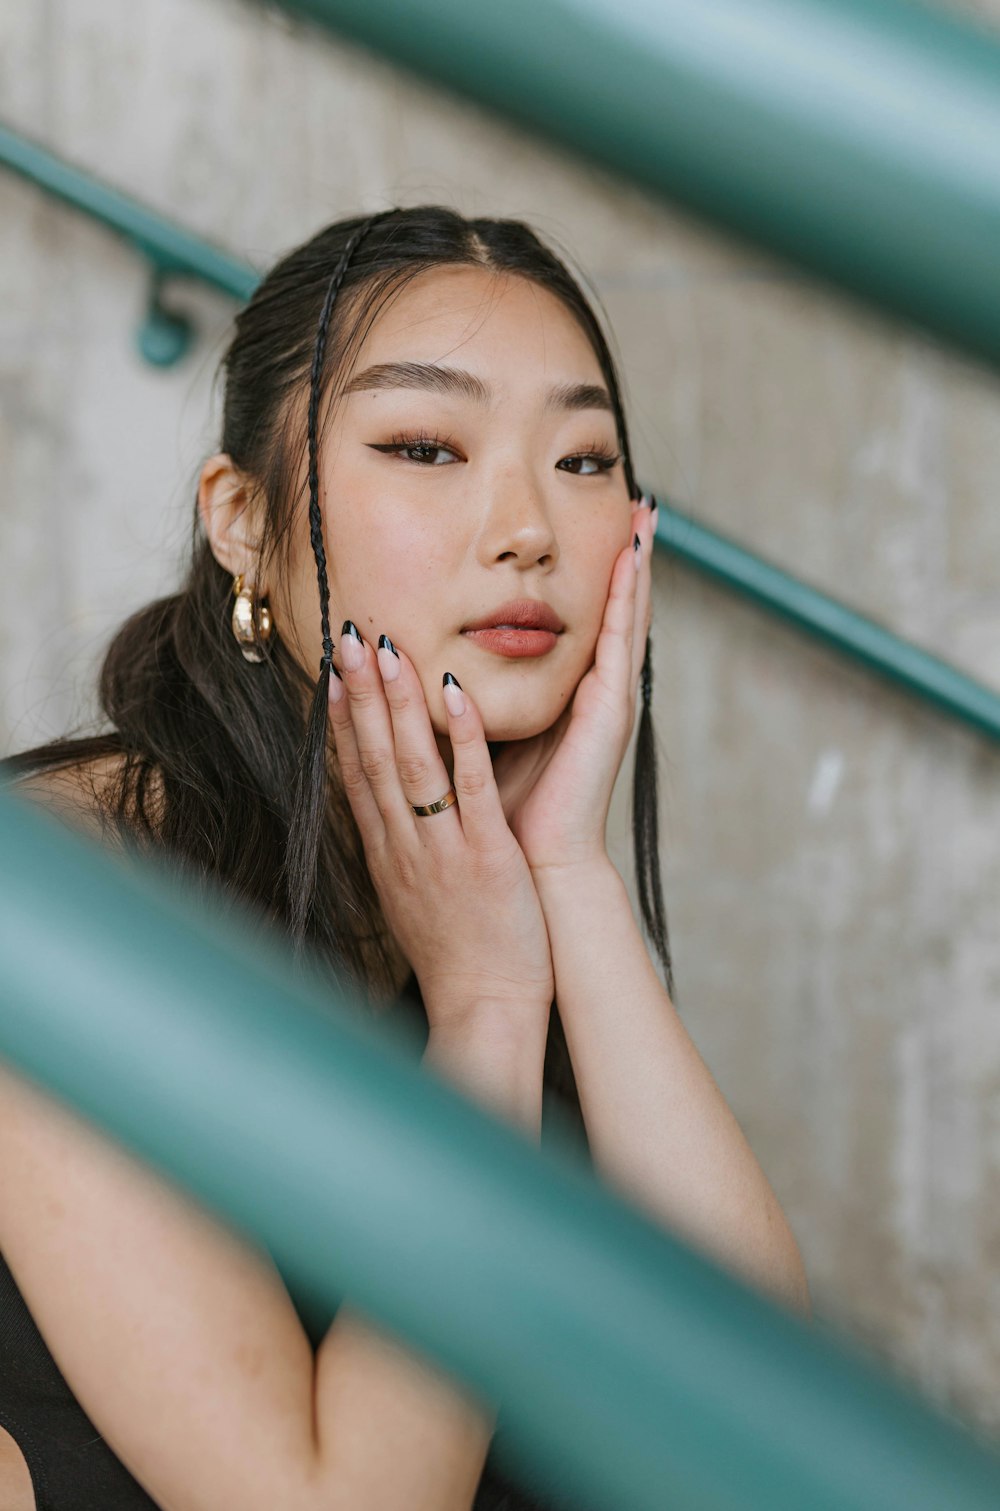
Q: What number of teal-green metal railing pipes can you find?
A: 3